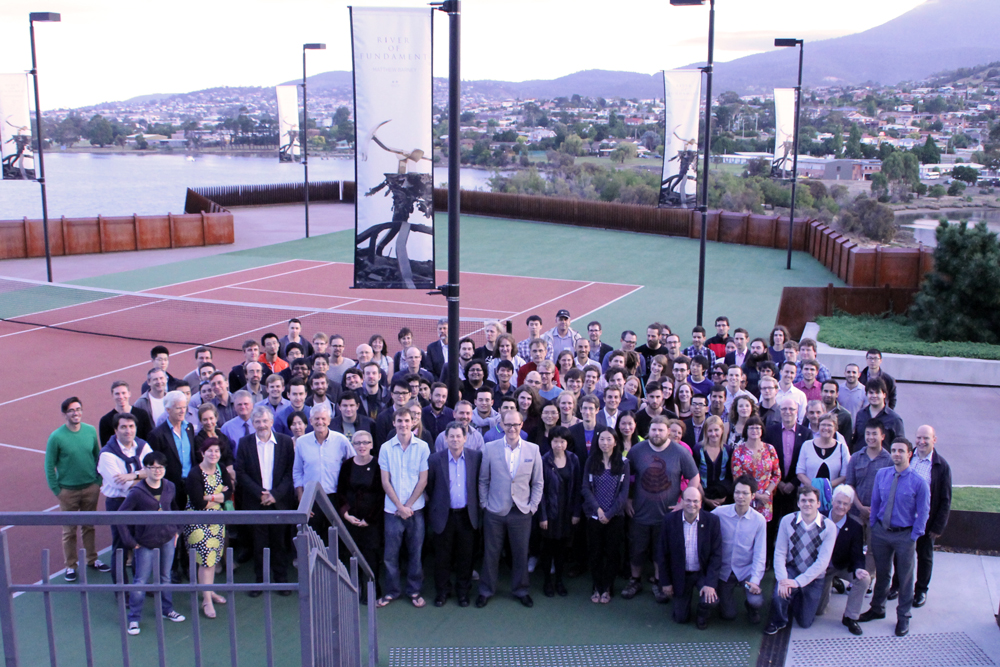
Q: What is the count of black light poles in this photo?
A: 5